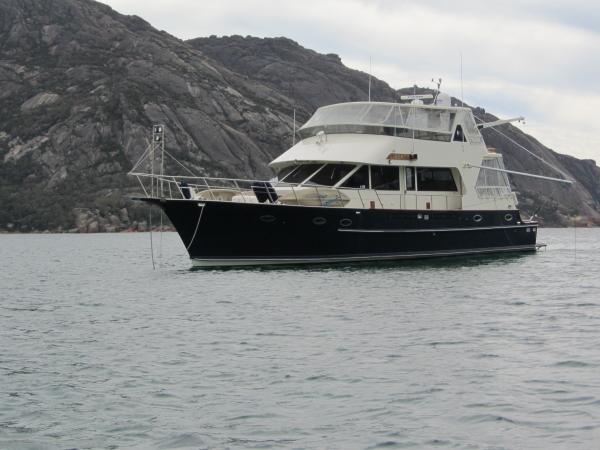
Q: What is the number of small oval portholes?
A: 5